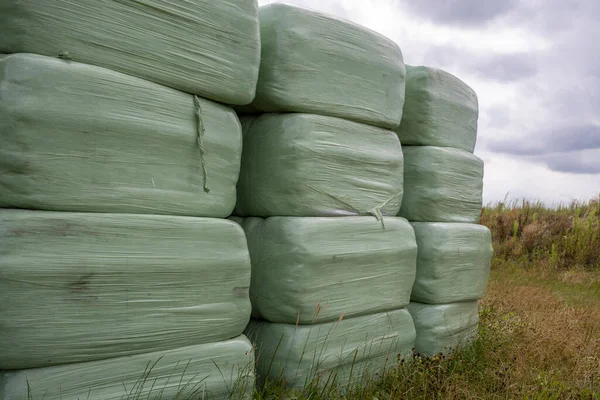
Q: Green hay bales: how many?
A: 12